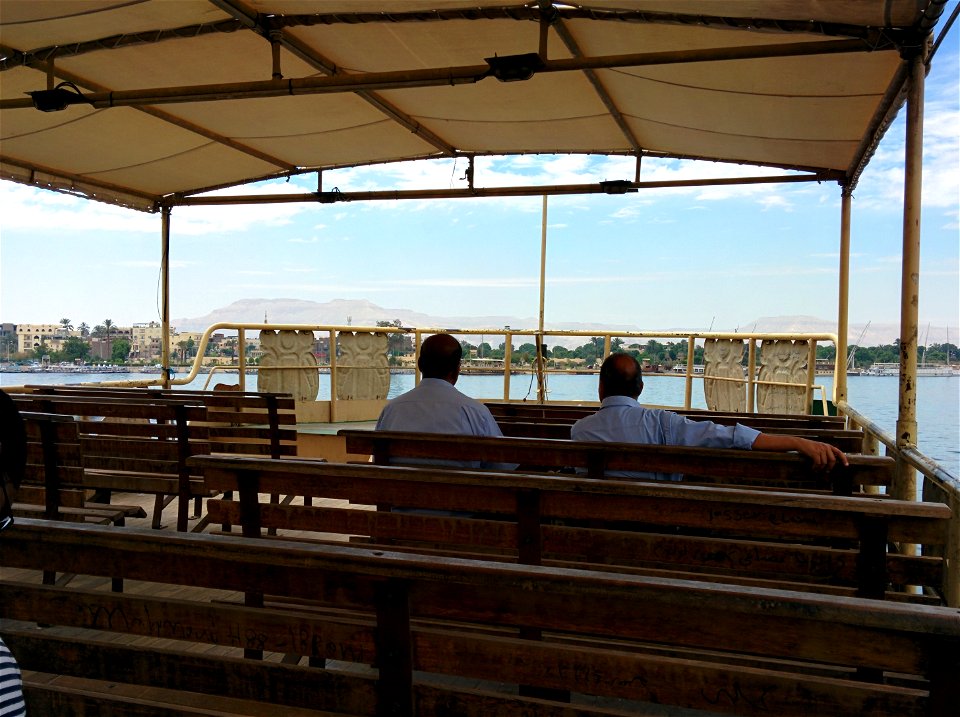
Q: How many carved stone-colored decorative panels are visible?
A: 4